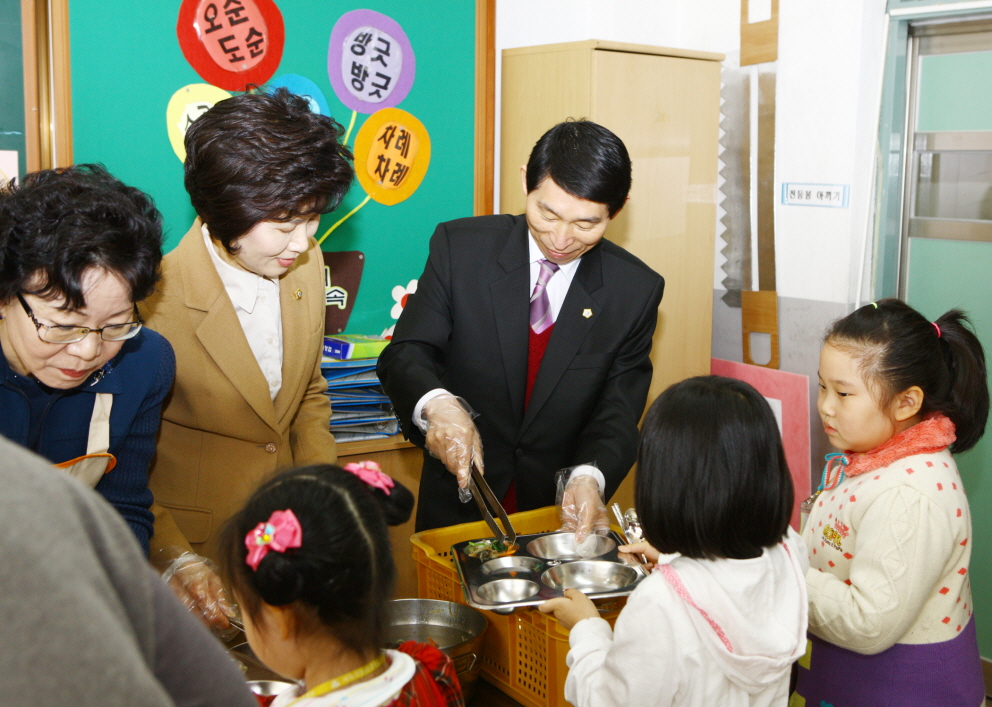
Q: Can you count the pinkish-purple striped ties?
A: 1